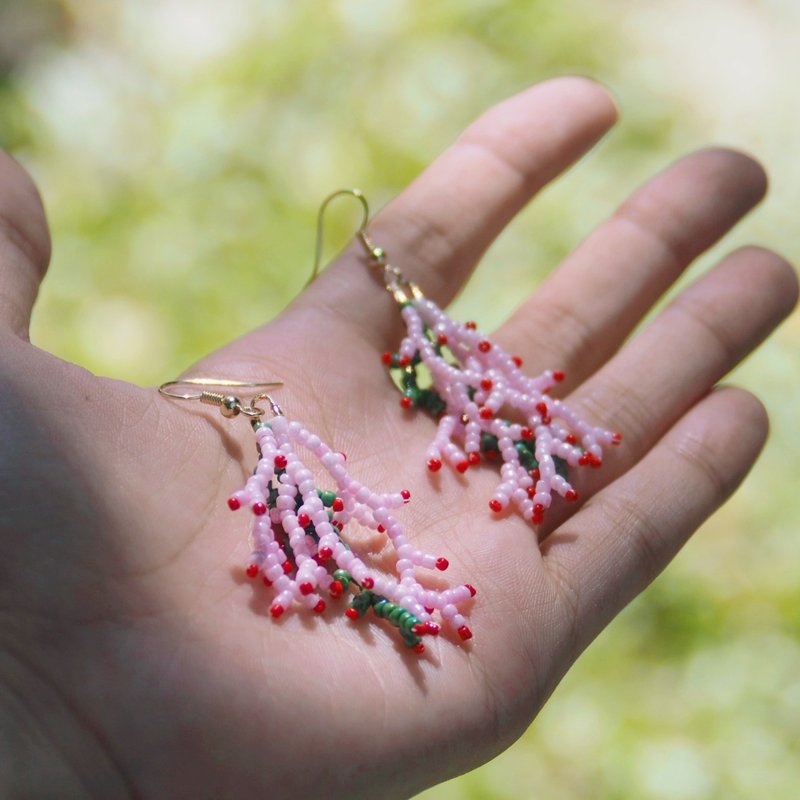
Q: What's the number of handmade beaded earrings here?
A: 2